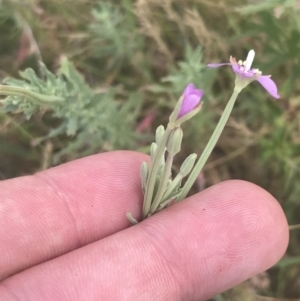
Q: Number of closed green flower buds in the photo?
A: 5